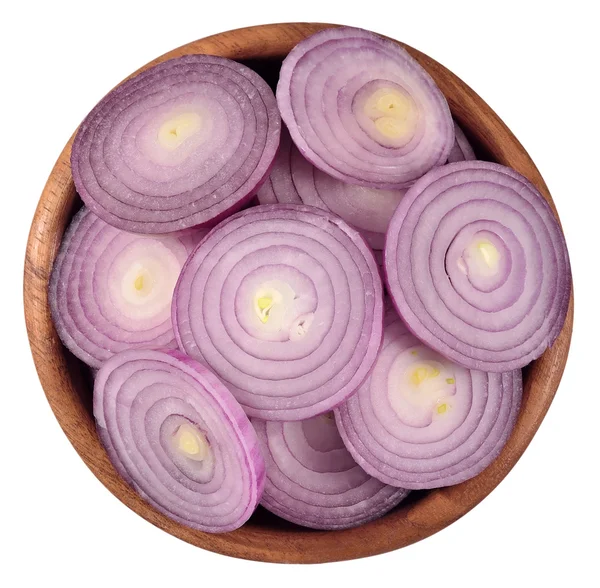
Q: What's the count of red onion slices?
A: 9